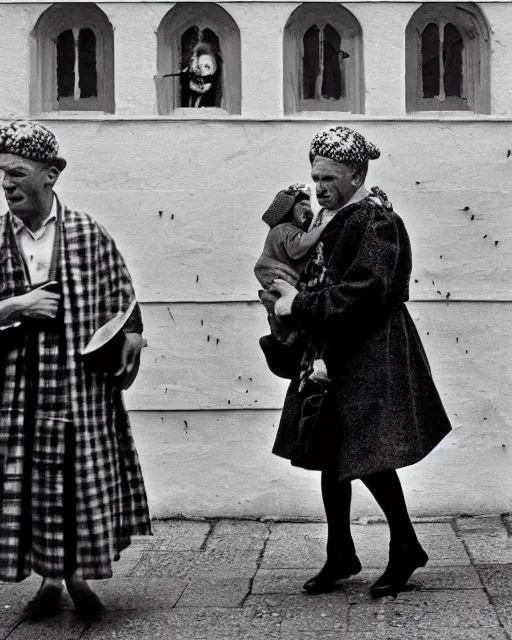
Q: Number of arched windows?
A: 4